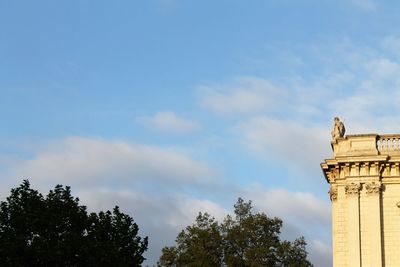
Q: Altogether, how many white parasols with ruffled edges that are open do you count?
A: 0